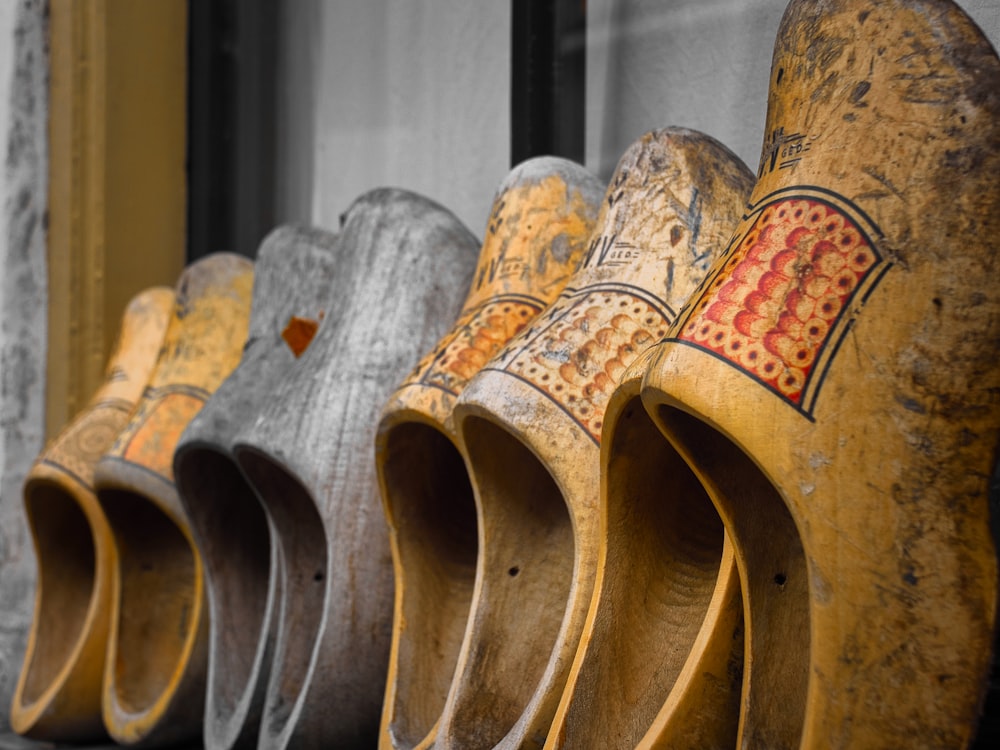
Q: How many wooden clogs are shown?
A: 8